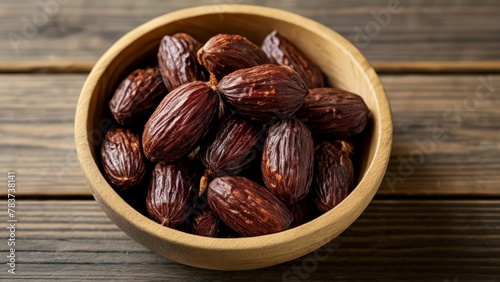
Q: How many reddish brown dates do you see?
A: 14